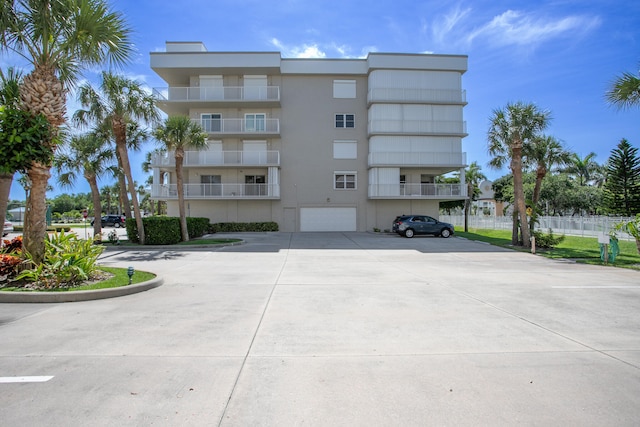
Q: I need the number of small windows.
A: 4